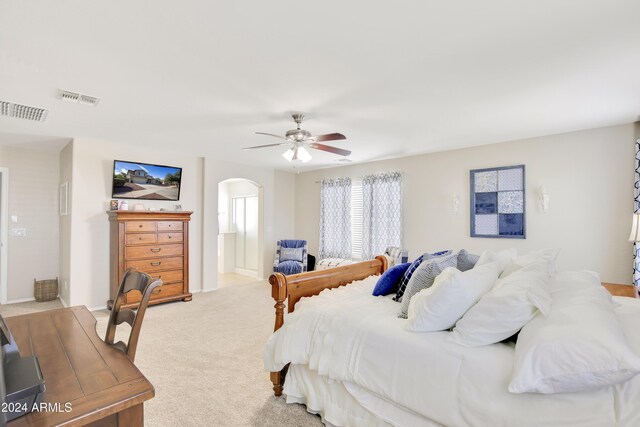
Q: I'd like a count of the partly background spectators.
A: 0